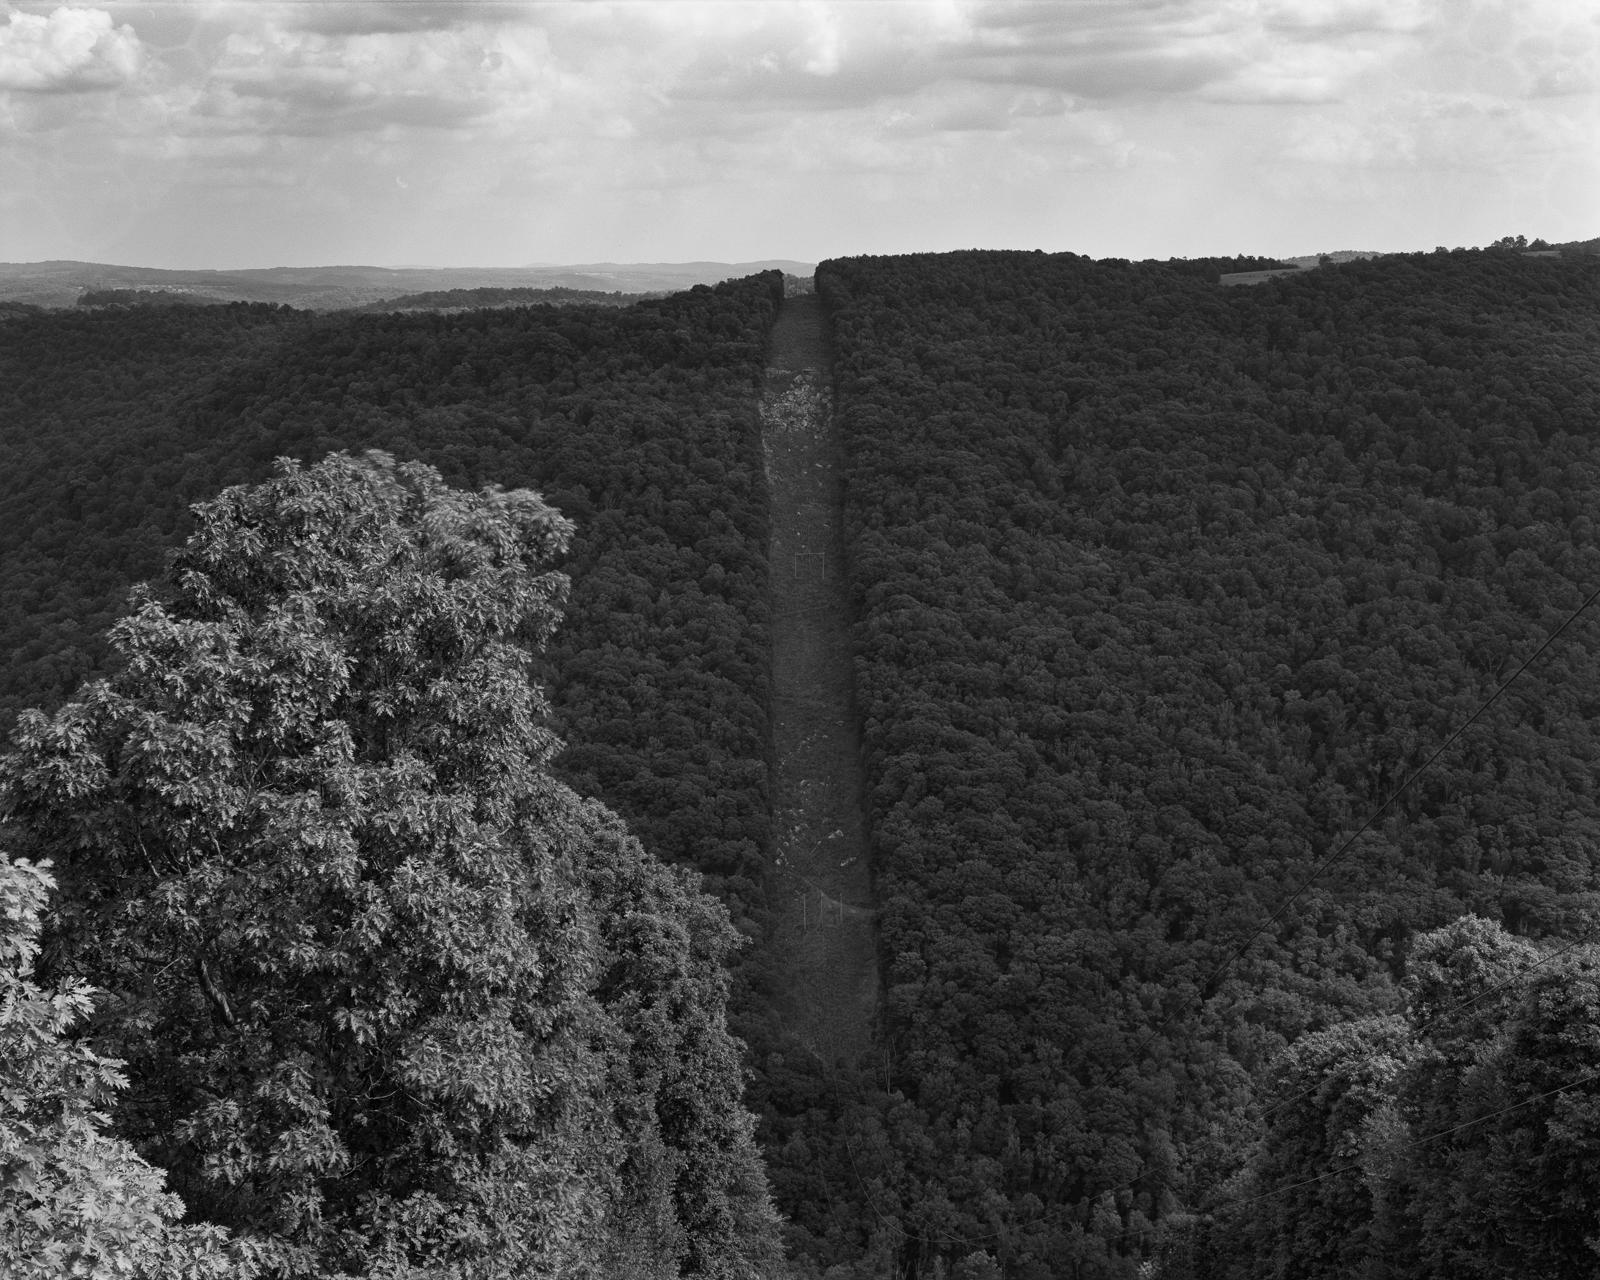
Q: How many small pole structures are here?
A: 2